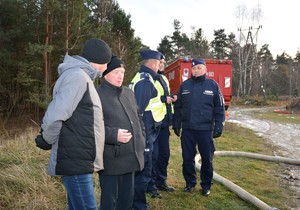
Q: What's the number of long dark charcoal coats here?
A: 1